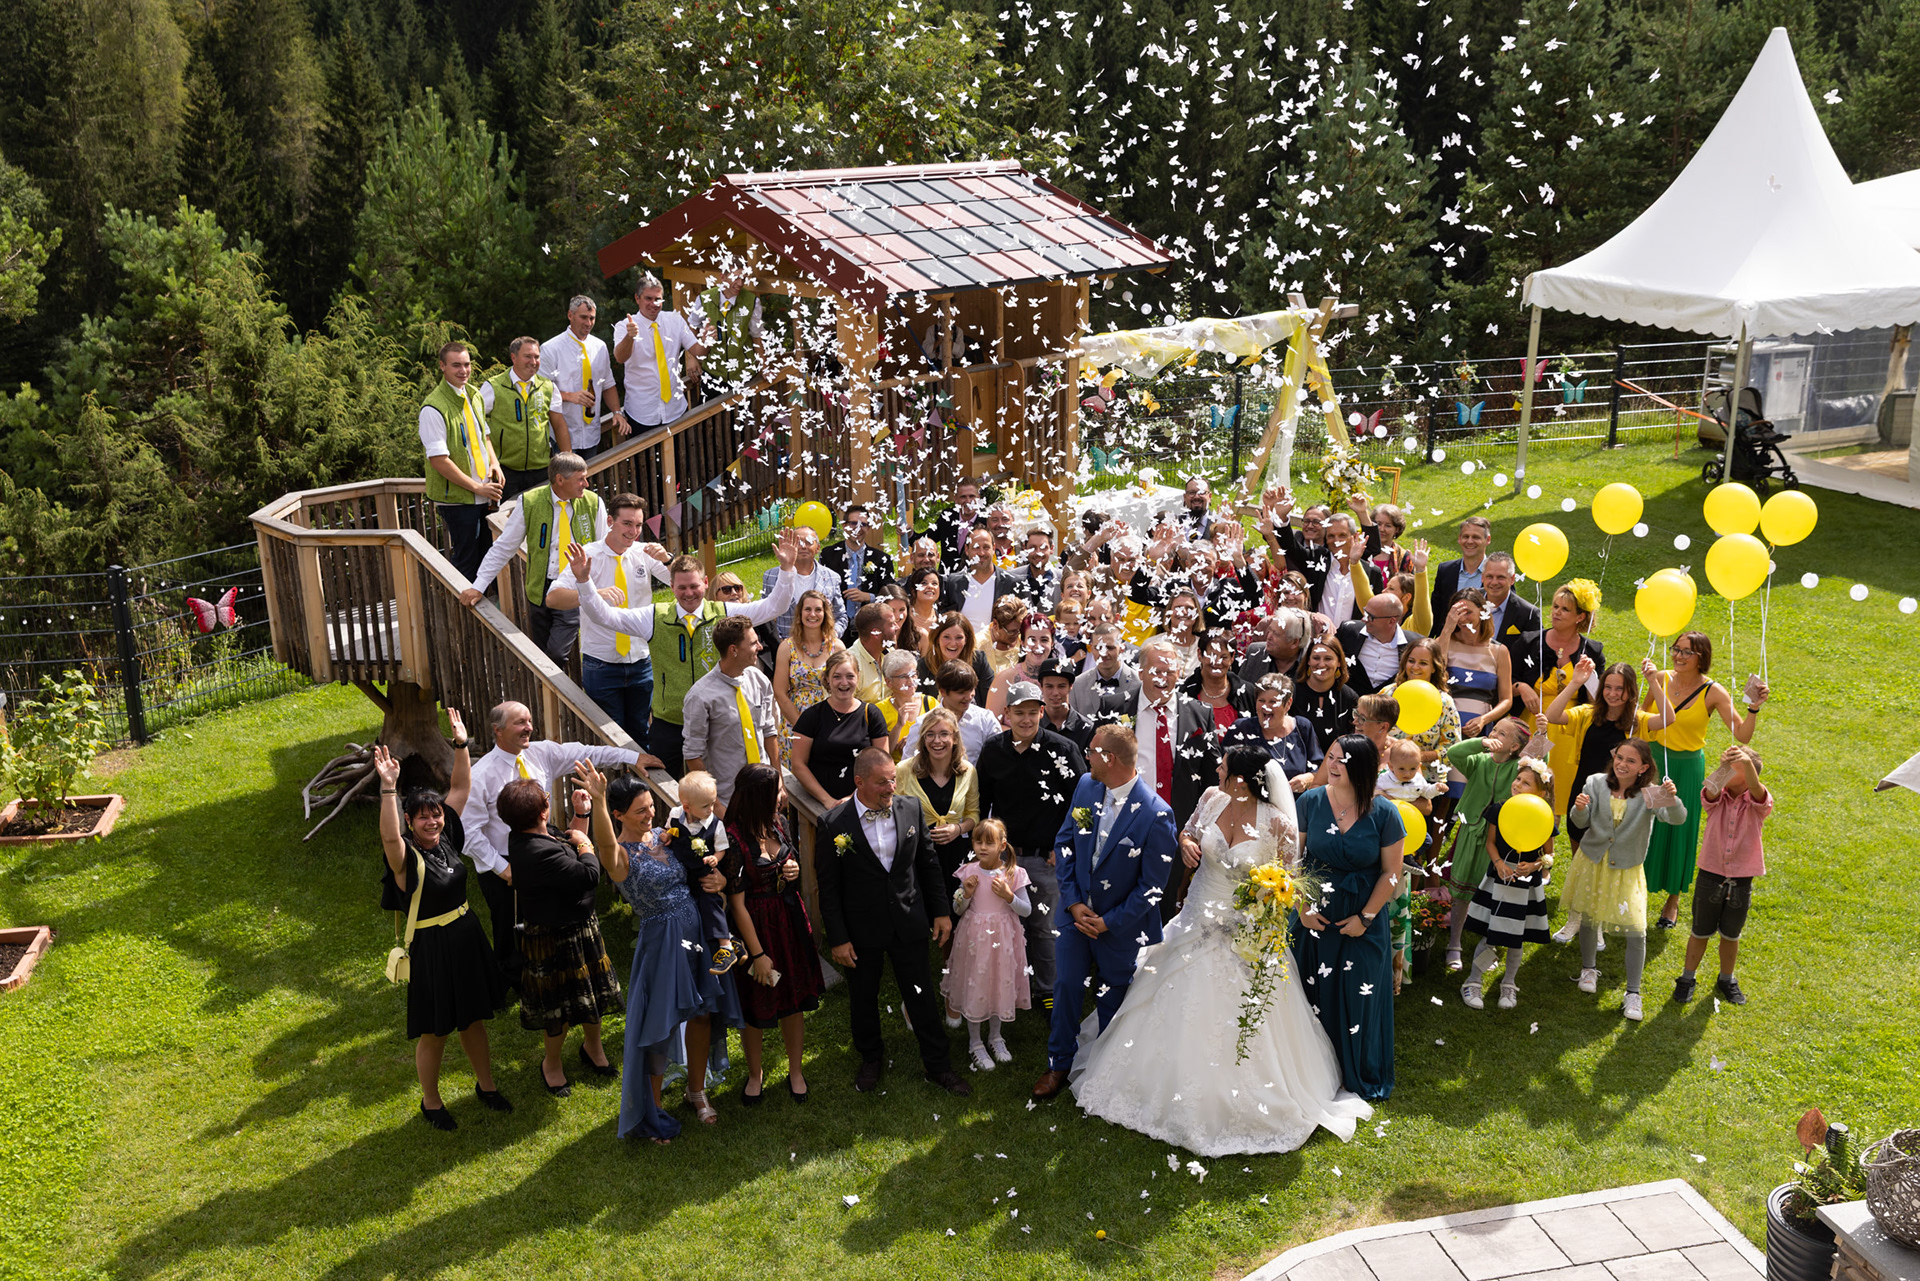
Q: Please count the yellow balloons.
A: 11